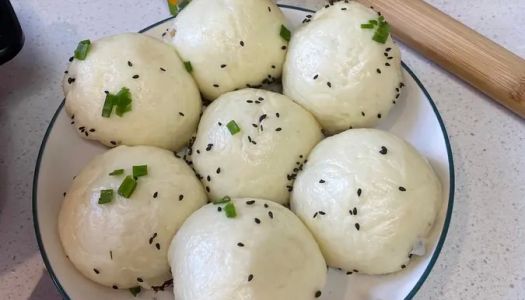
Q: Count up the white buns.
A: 7